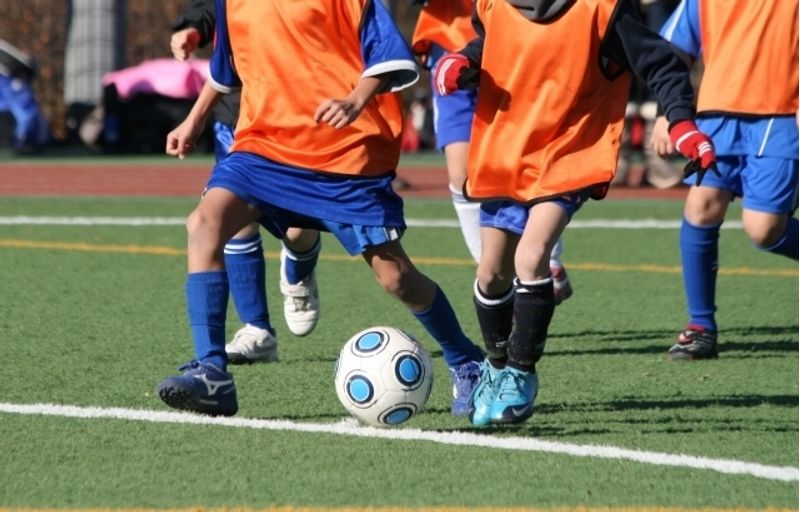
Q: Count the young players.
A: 5